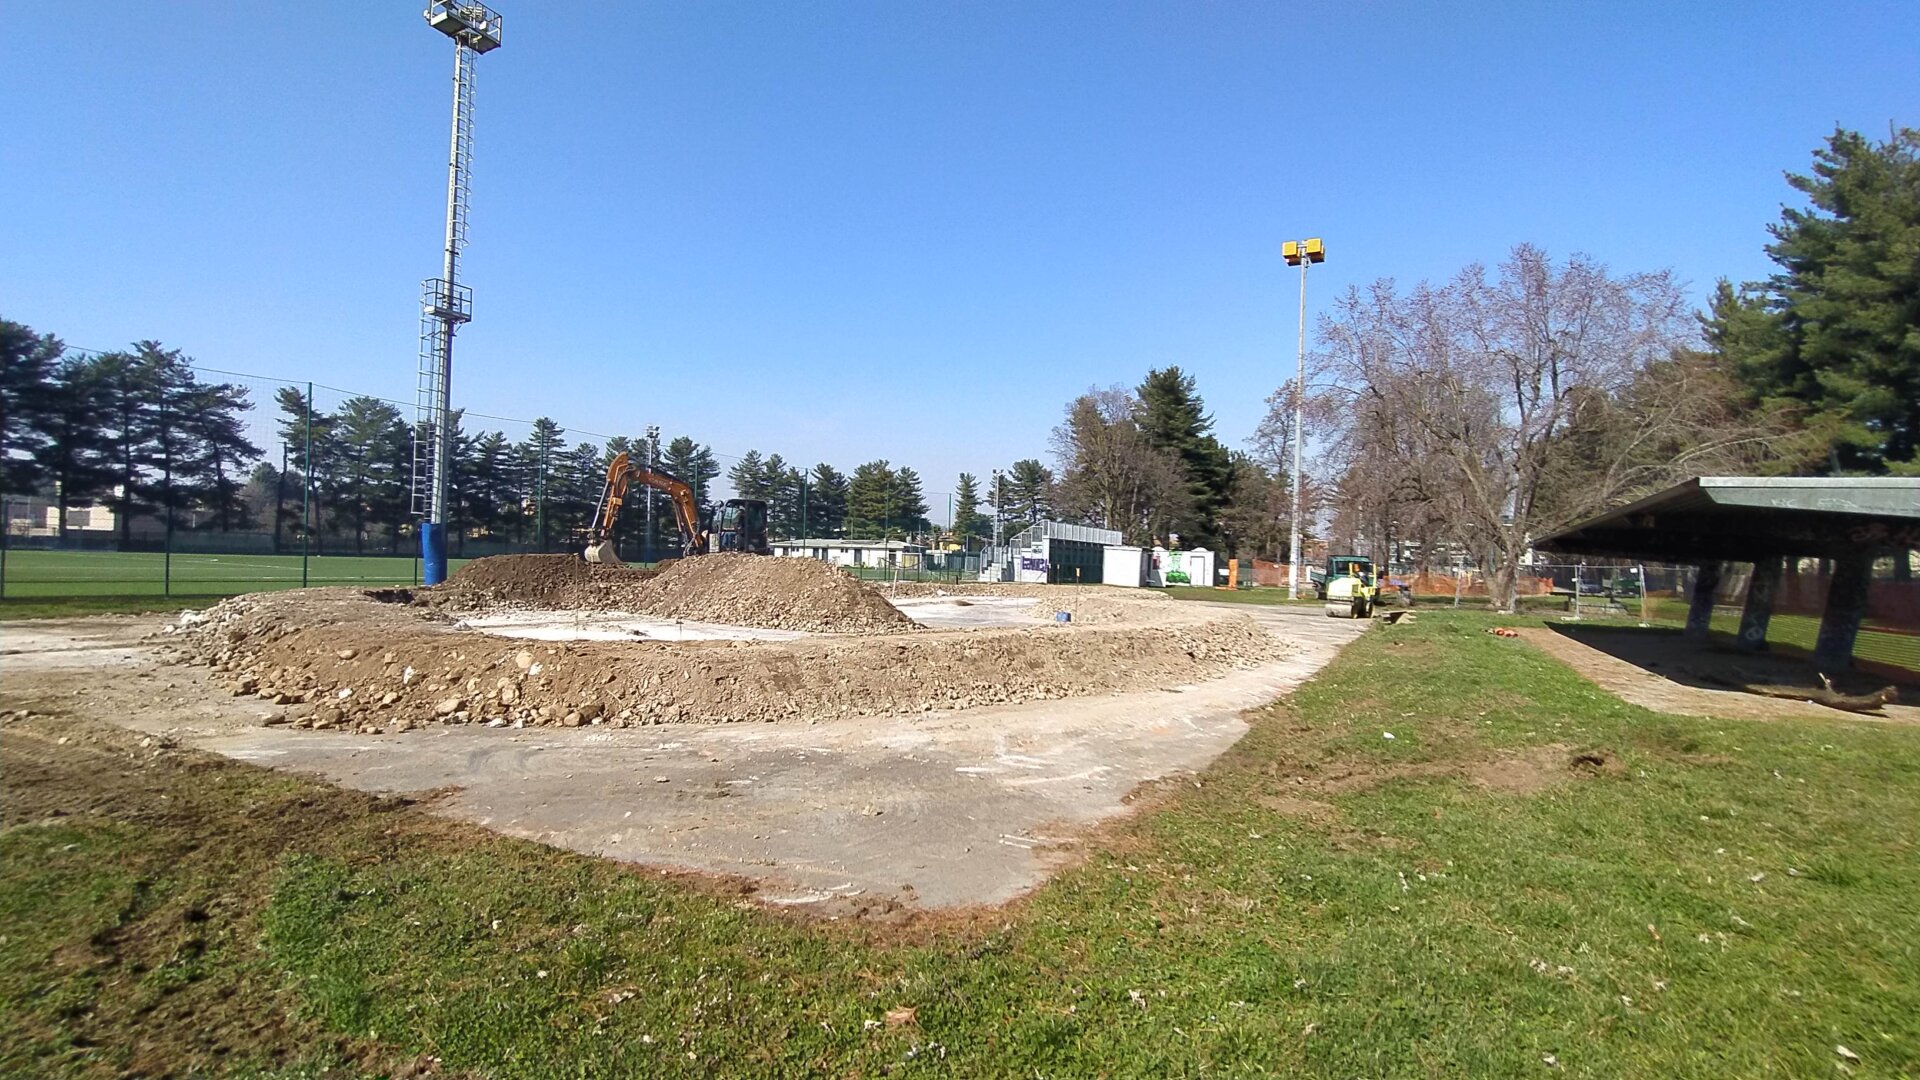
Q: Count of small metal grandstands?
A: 1